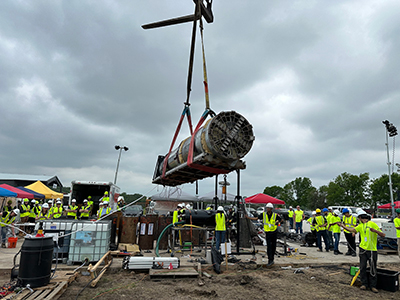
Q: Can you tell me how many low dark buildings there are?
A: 1